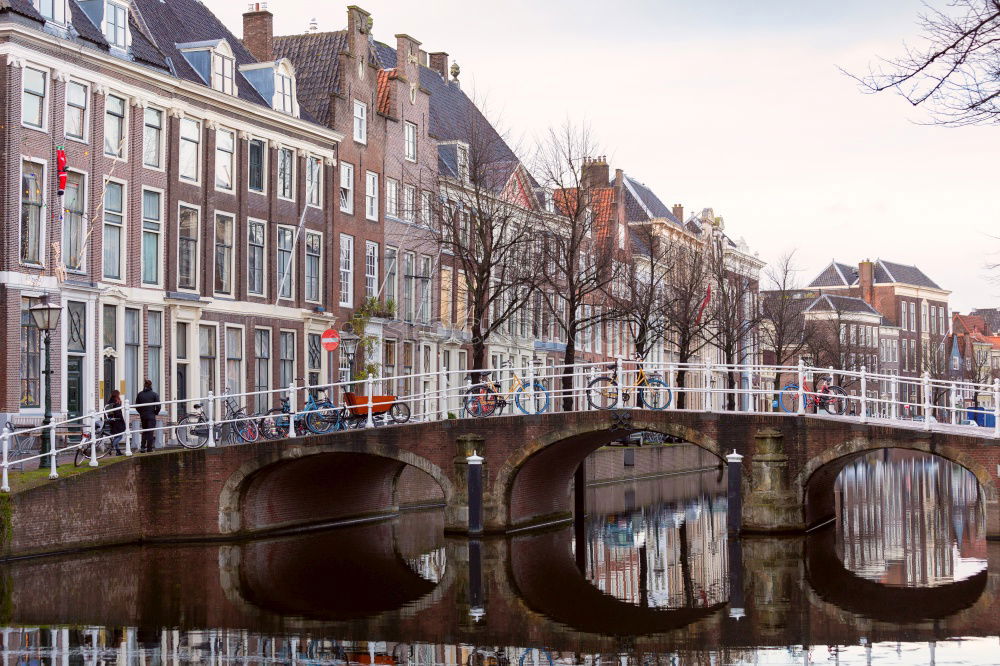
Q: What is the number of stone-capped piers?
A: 2